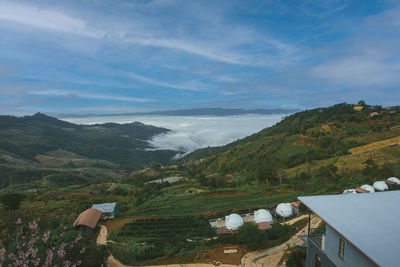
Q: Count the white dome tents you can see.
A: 7